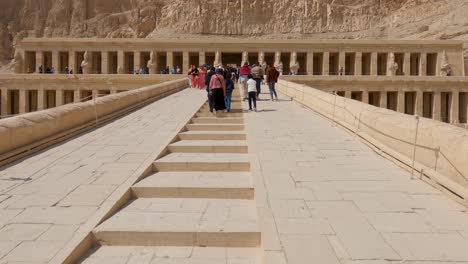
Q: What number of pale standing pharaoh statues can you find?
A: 9